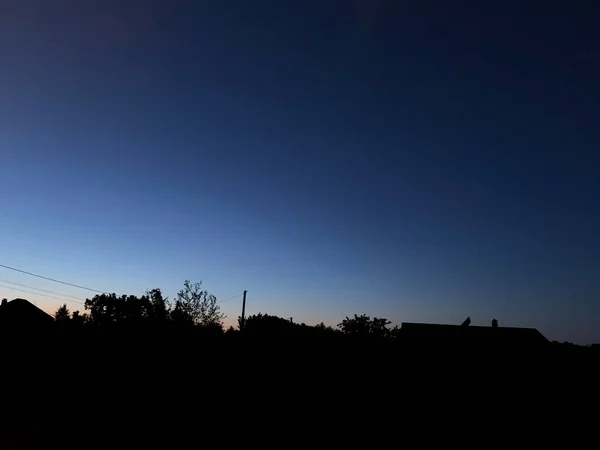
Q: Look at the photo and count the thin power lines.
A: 3